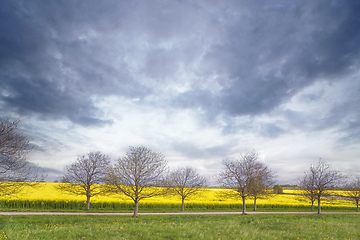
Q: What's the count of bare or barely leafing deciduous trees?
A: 9